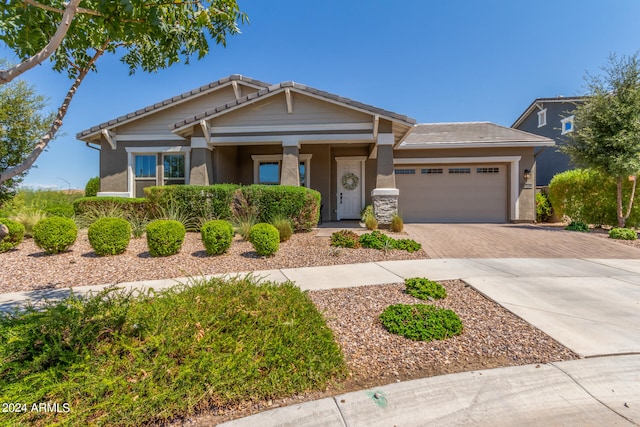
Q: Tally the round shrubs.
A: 6